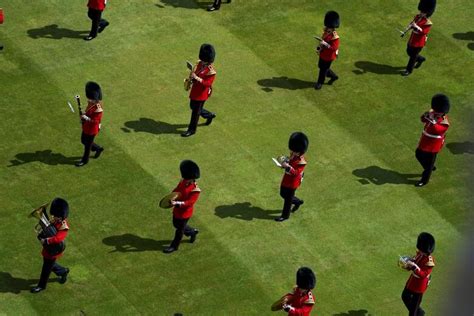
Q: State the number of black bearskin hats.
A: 10